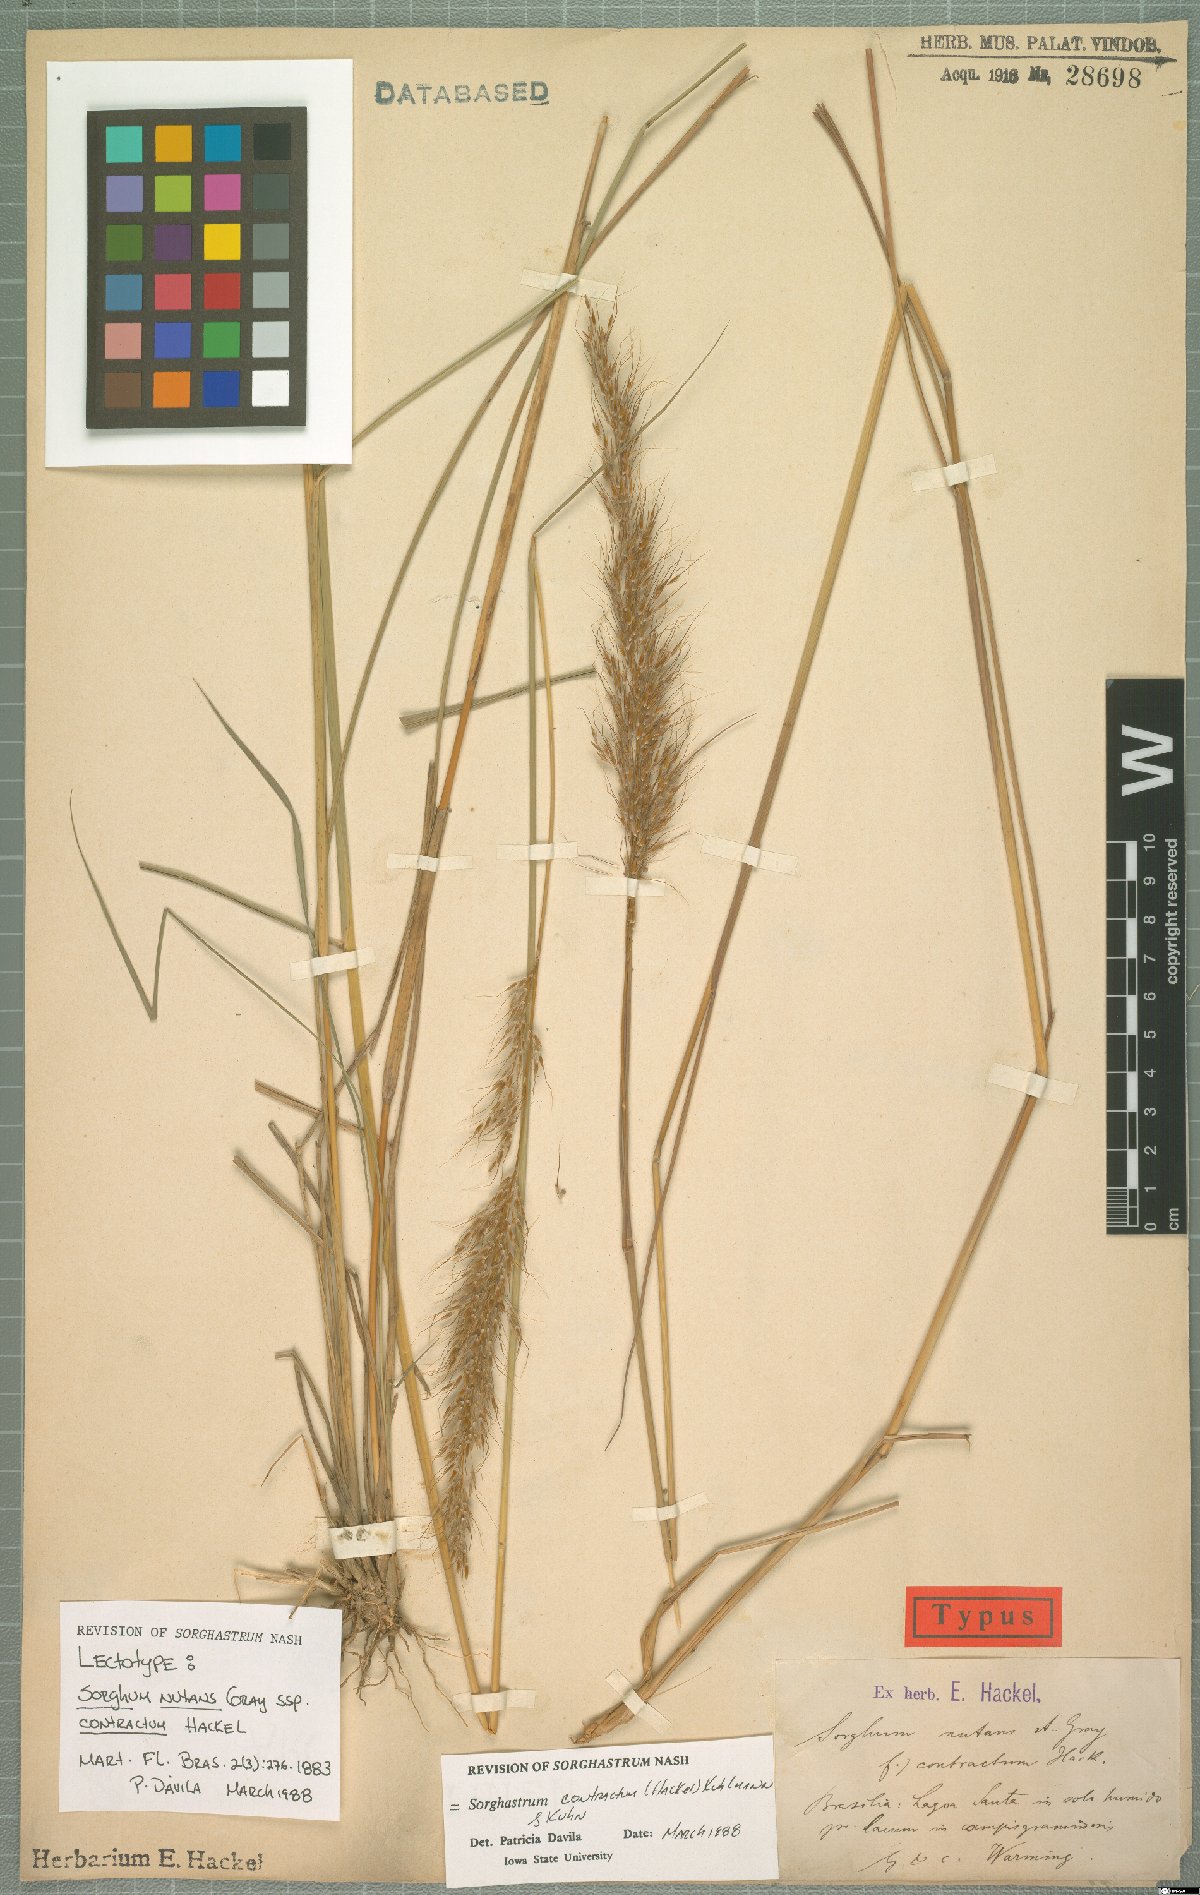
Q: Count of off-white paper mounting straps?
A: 12